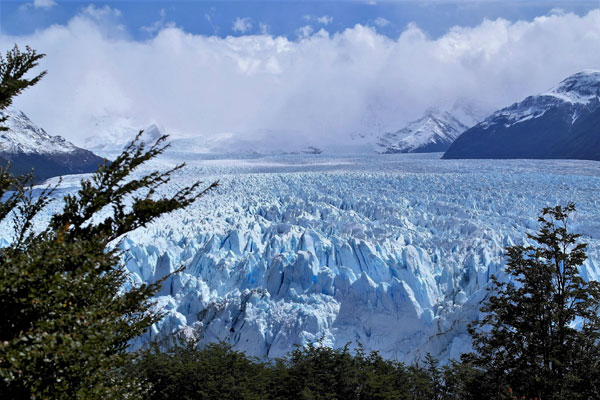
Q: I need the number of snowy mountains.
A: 3